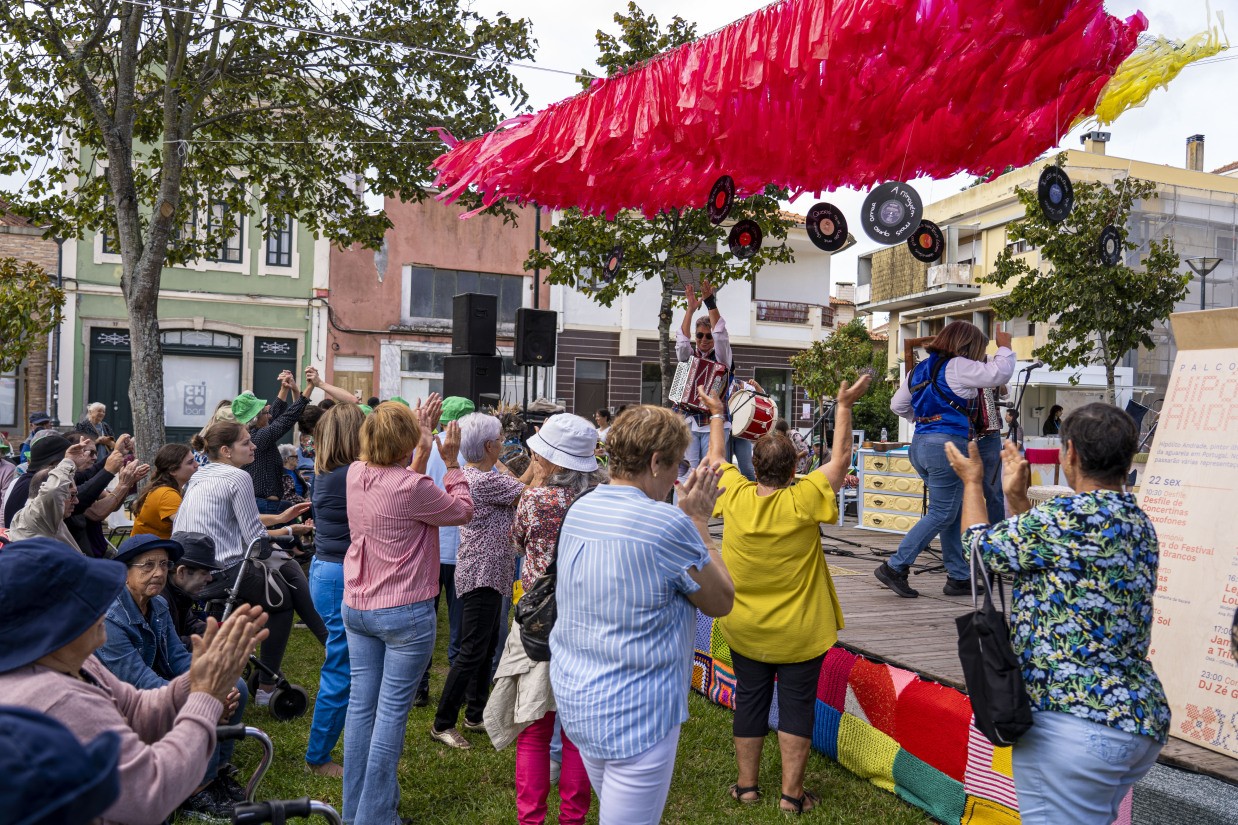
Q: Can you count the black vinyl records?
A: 8